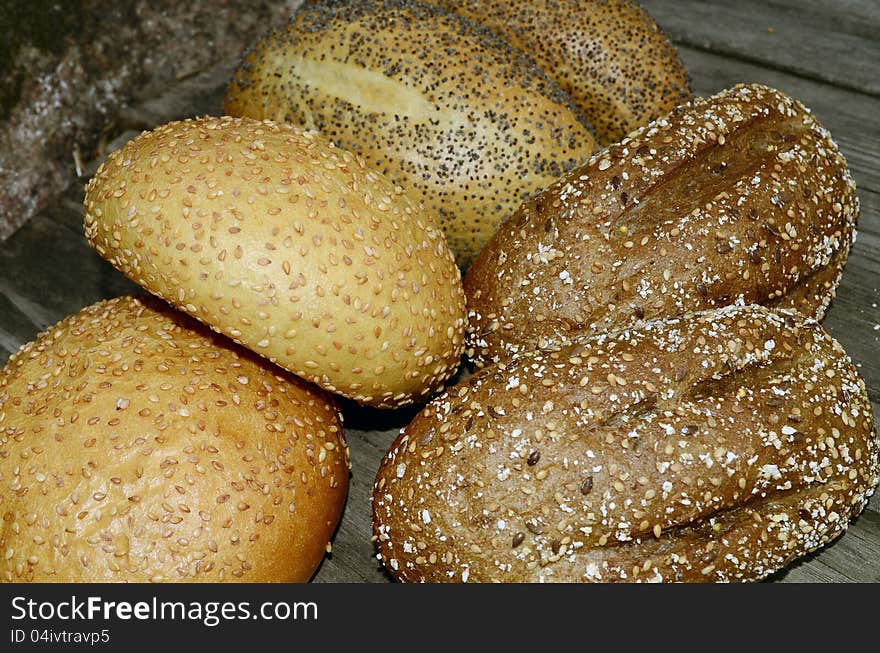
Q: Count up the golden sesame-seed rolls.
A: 2